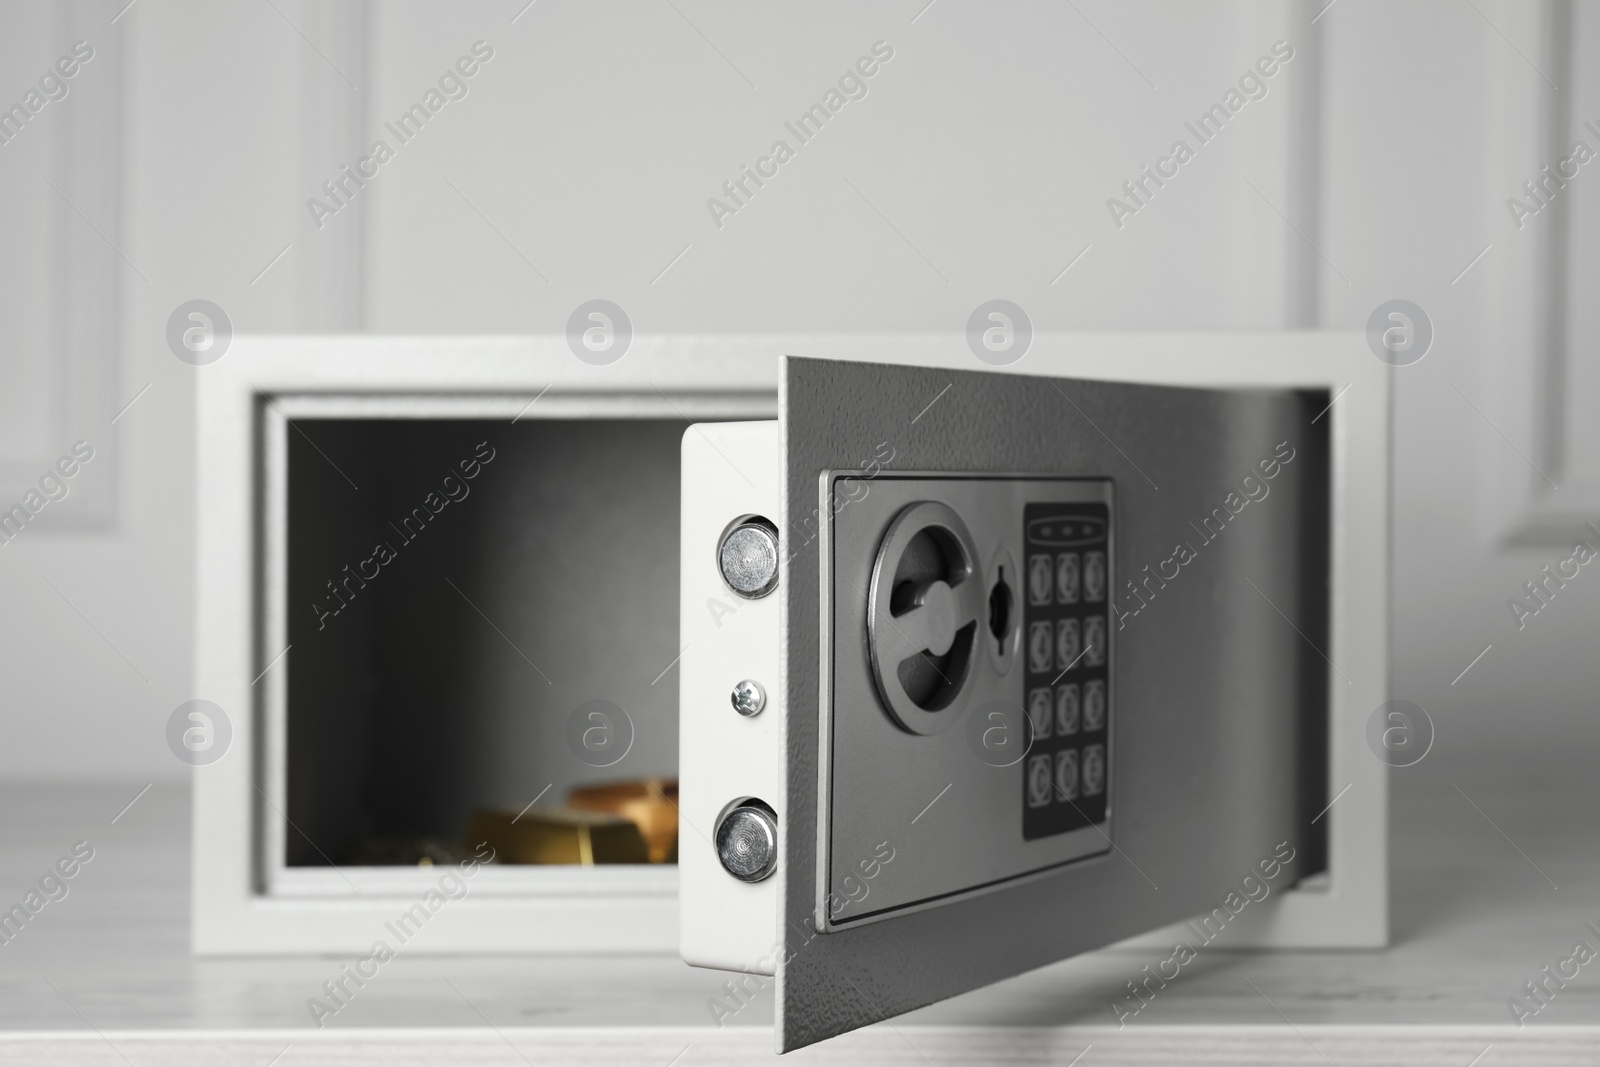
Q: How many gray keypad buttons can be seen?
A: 12